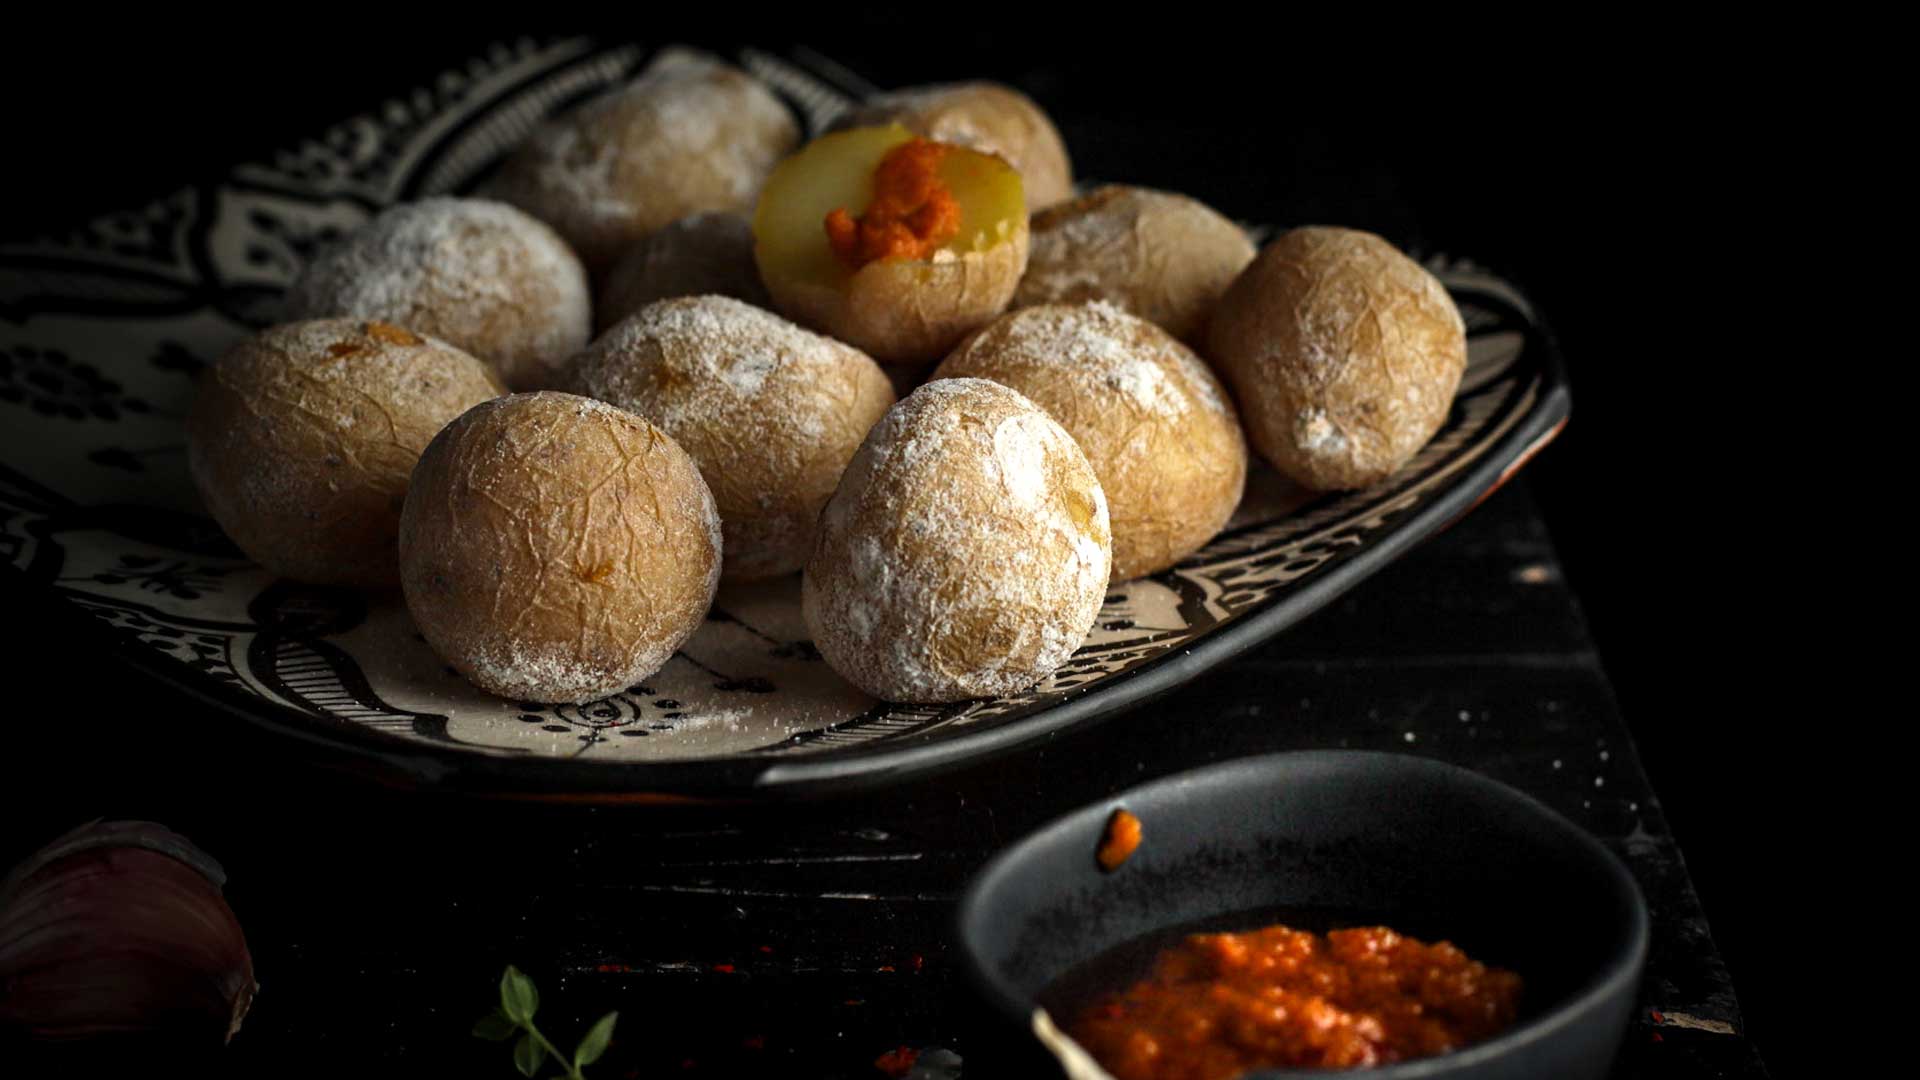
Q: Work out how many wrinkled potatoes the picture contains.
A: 12